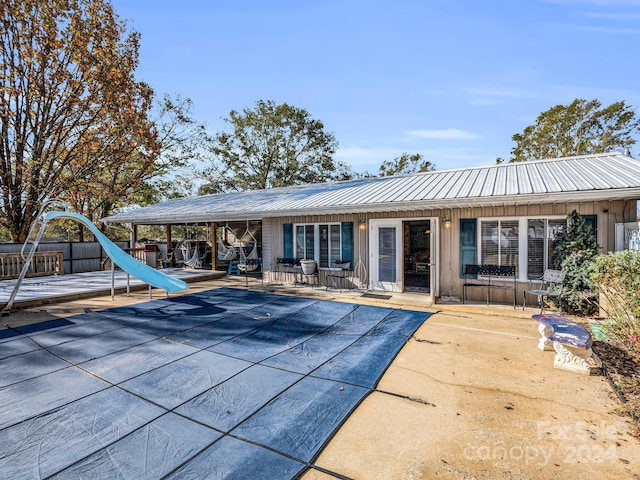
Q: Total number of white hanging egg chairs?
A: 3